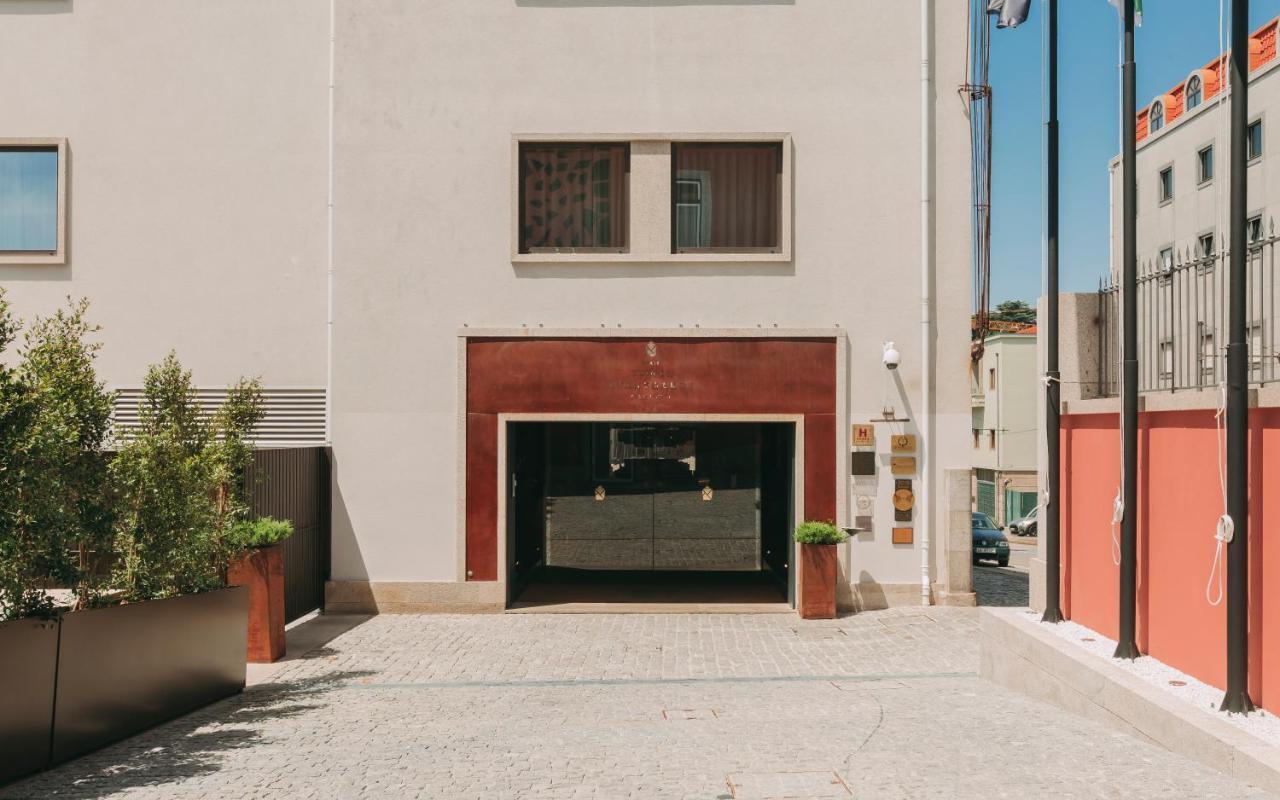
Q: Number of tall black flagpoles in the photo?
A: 3